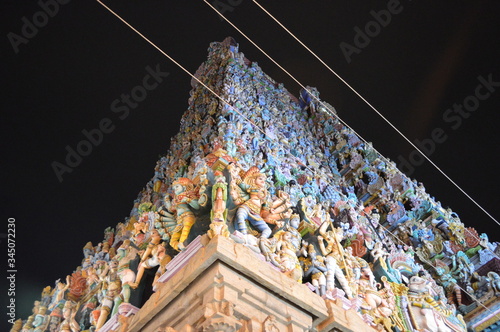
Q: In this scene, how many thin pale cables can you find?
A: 3